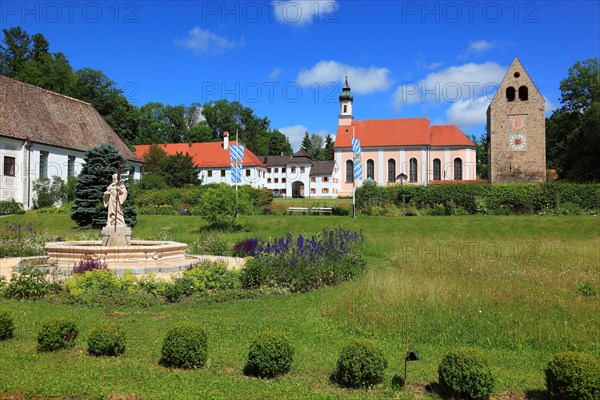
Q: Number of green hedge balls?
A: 8